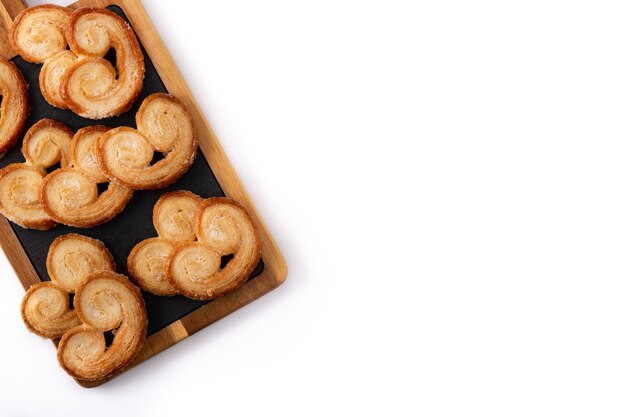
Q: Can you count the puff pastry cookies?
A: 10